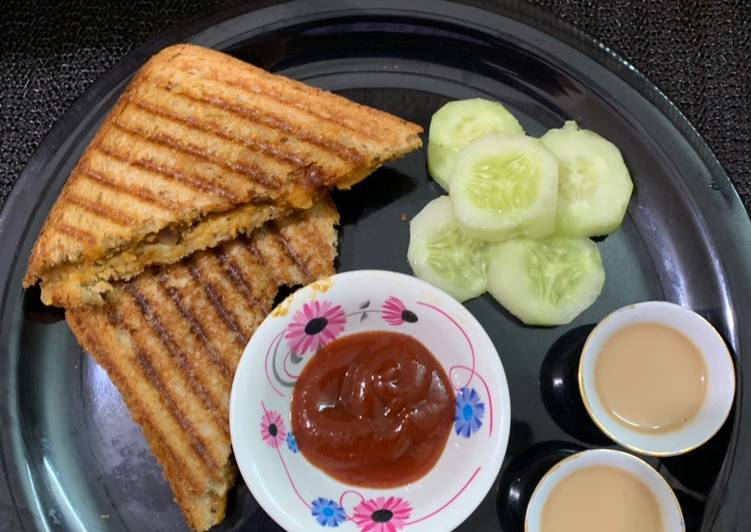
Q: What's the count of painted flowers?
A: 7